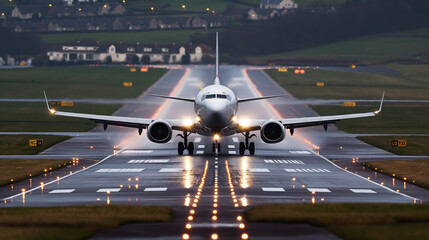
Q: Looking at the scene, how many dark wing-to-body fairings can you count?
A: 2